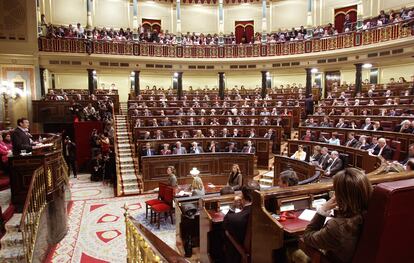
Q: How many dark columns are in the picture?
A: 8